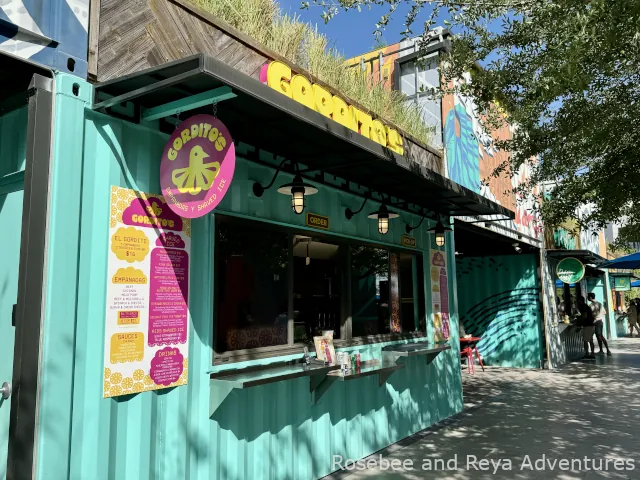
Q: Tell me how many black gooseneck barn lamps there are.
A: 3